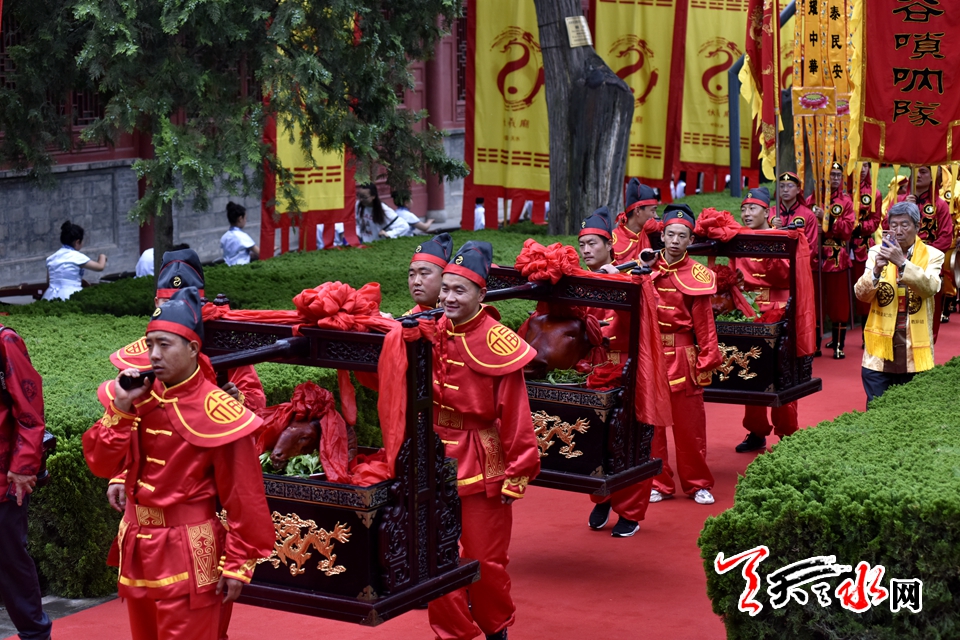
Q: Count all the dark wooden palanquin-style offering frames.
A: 3